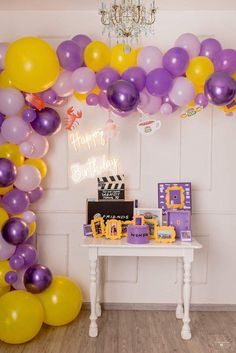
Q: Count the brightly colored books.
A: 0